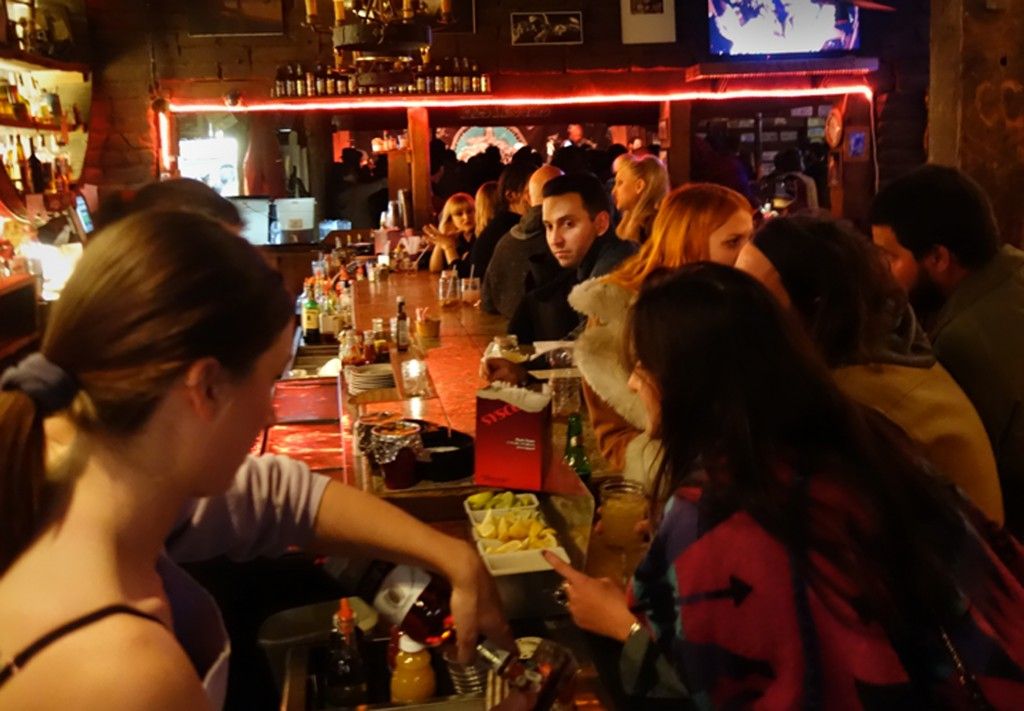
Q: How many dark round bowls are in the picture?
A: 1